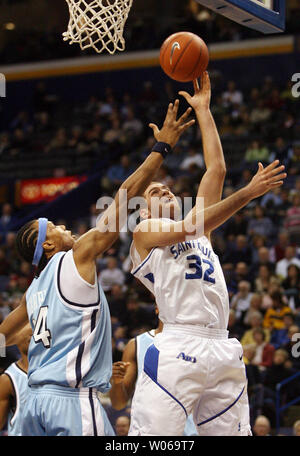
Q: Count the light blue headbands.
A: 1